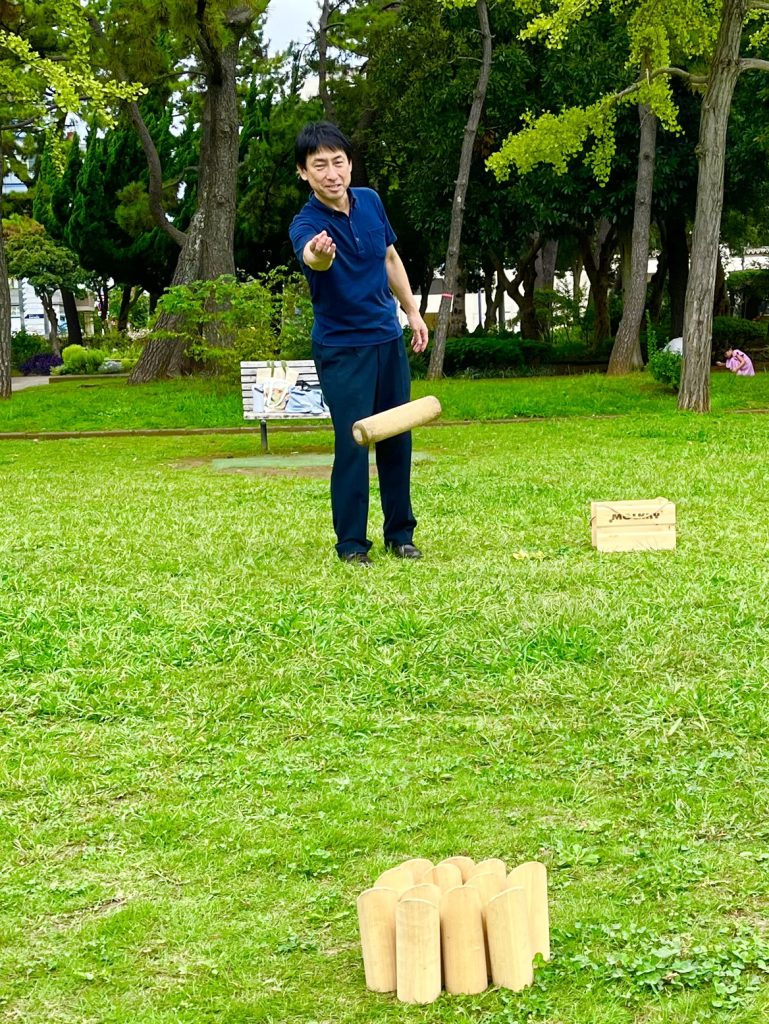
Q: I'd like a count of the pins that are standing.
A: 12